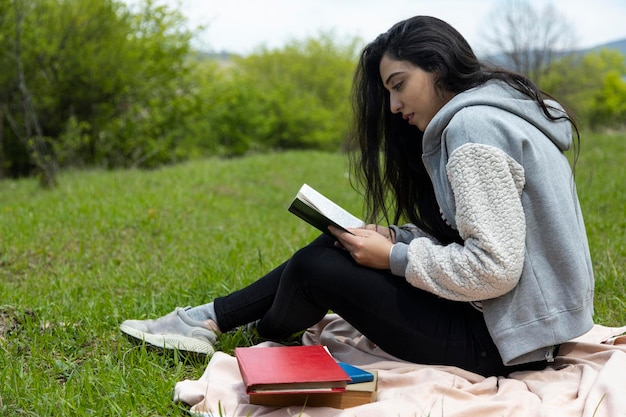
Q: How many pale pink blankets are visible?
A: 1